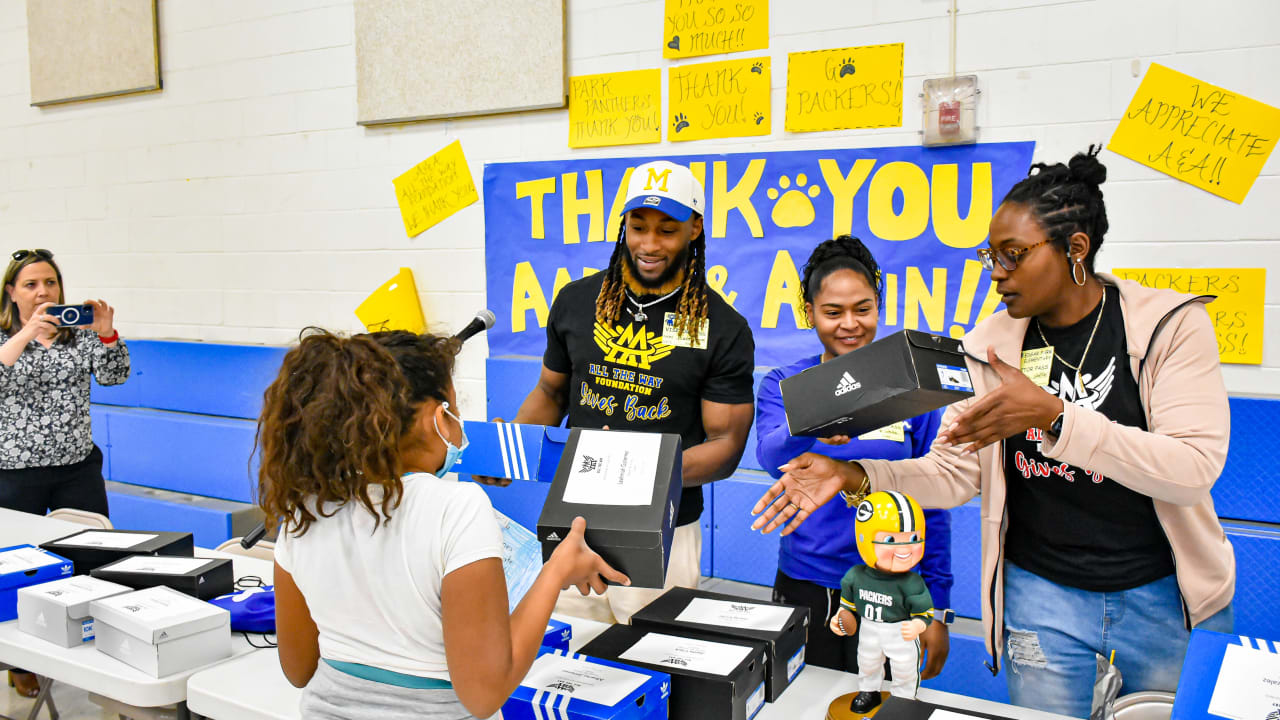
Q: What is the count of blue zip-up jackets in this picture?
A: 0